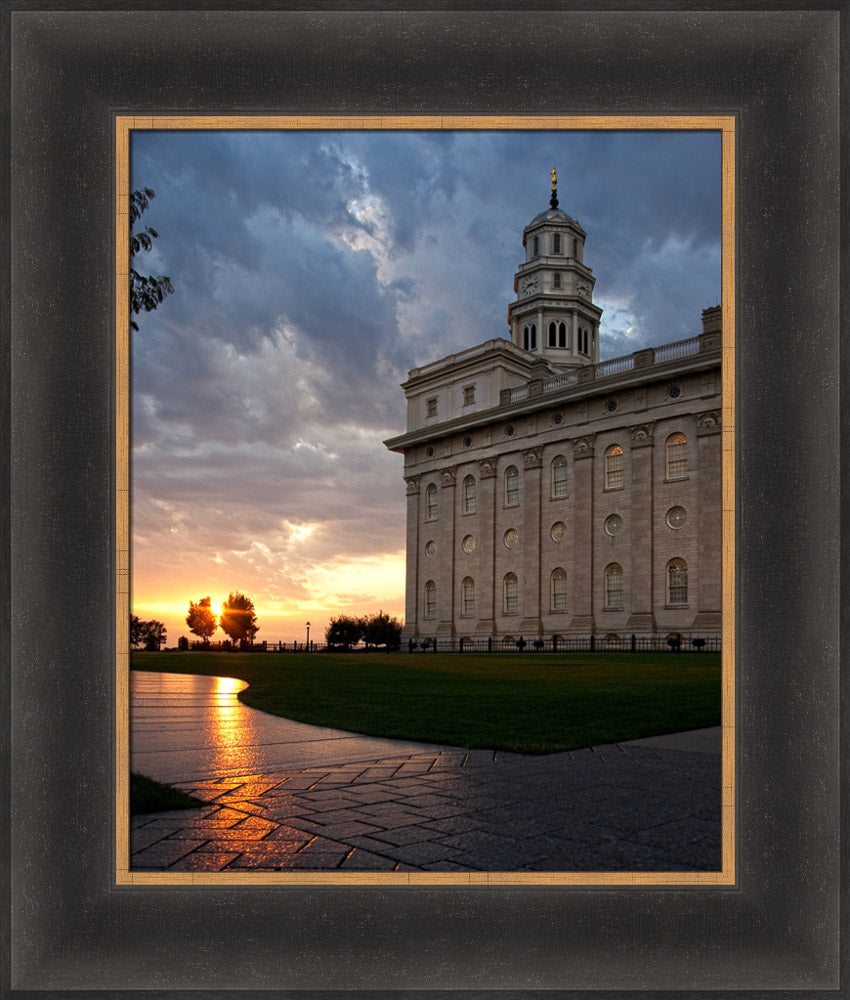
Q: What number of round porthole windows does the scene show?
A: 12